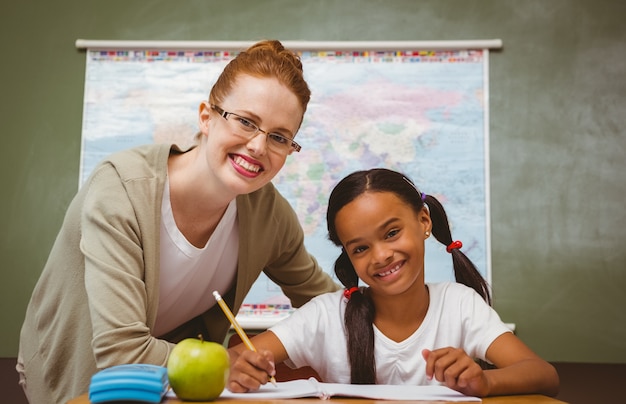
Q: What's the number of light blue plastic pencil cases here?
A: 1